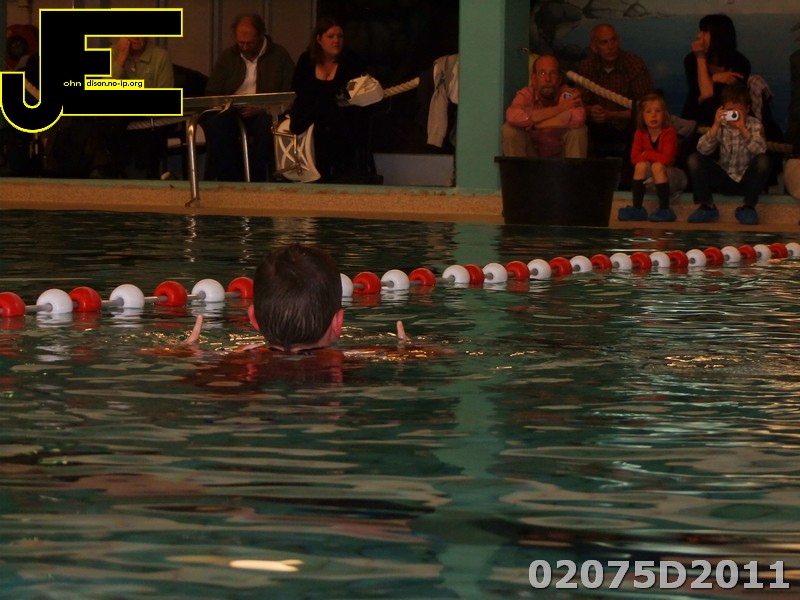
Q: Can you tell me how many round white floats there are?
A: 15